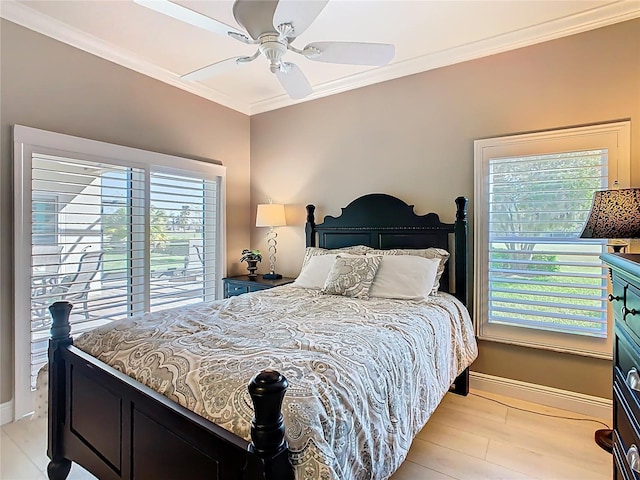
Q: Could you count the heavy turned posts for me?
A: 4